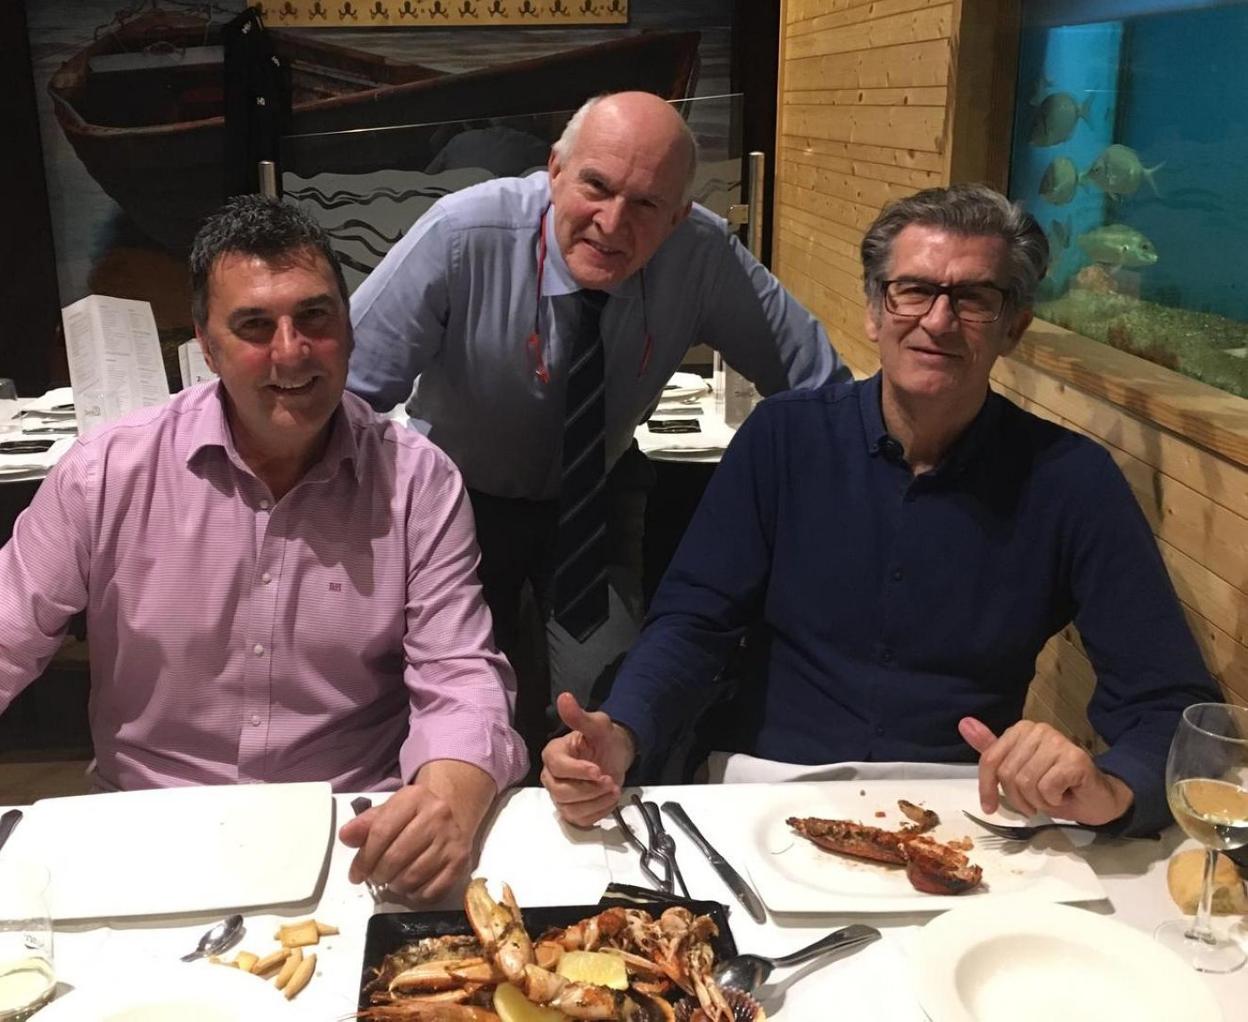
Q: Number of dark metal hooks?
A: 13